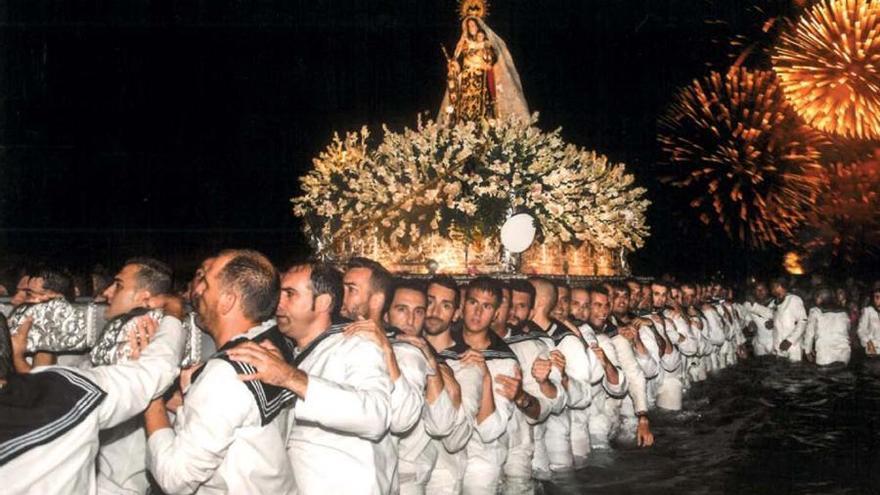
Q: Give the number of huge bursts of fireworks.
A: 2